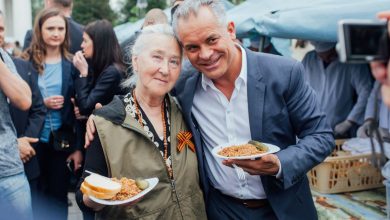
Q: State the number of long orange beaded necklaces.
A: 1